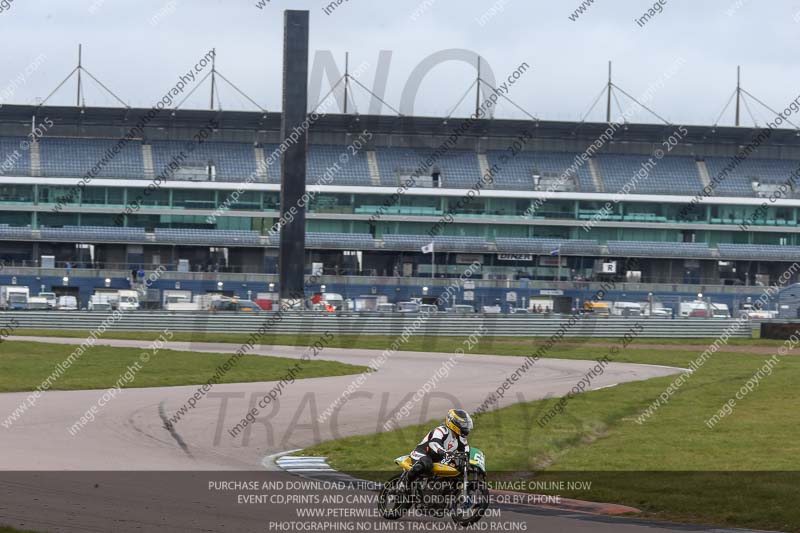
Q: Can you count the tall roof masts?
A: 6